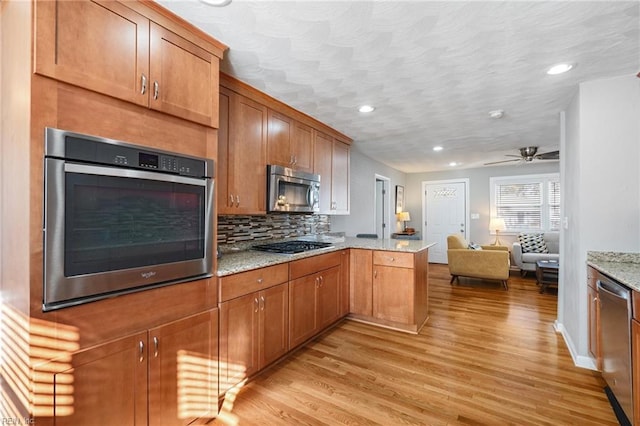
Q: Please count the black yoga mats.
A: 0